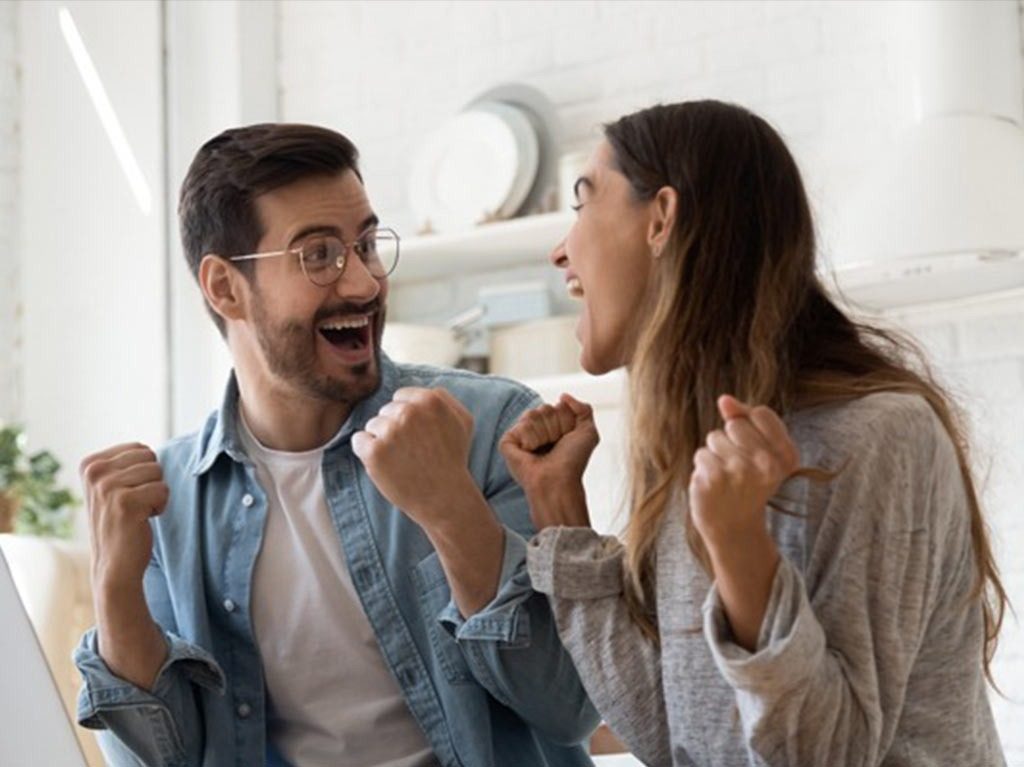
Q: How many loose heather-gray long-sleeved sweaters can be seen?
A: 1